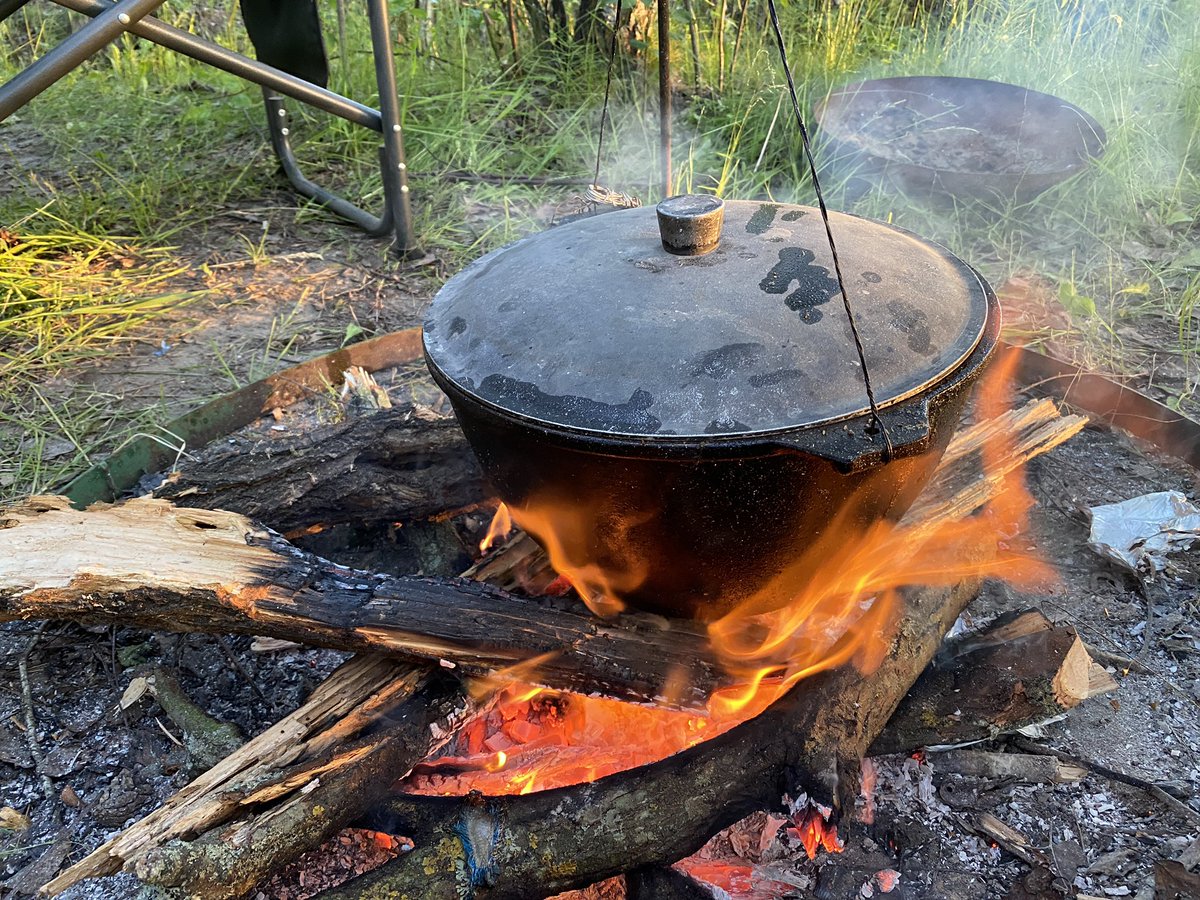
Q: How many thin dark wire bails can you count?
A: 2